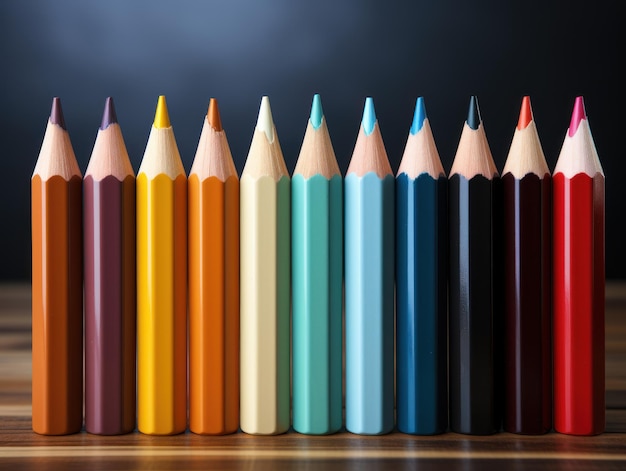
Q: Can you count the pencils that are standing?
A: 11